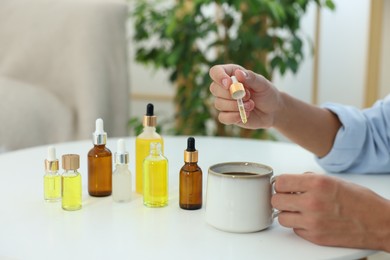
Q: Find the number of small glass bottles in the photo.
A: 7